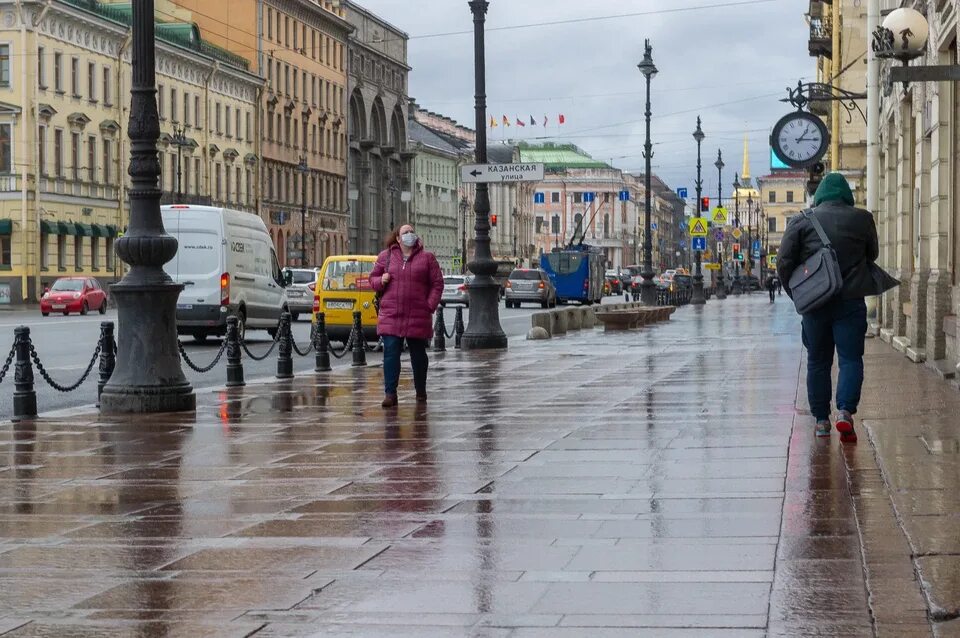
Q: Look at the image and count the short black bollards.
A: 8